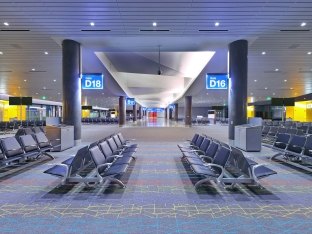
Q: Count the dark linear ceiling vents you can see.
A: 5